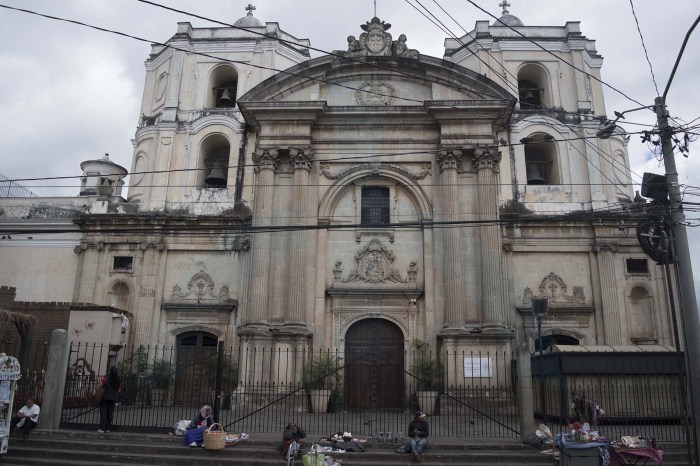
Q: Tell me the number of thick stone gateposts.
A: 2